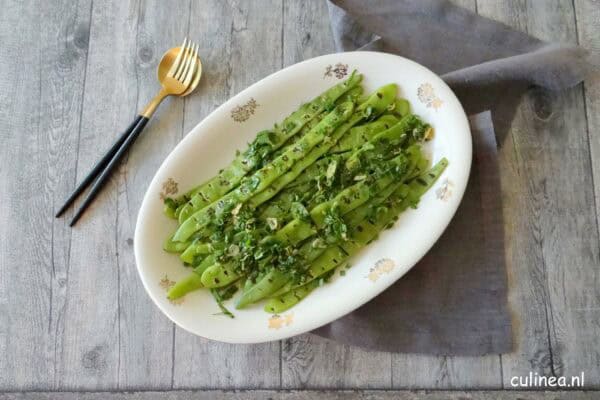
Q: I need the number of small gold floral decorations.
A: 8